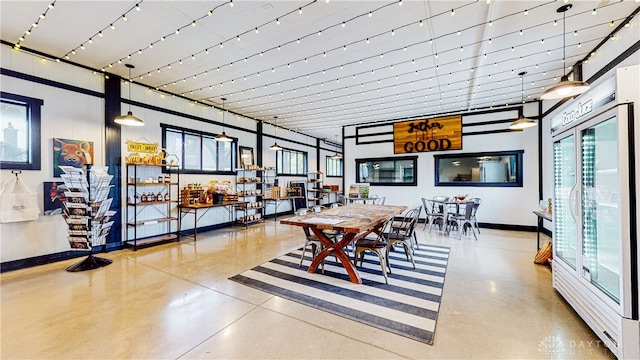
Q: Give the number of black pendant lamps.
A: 6